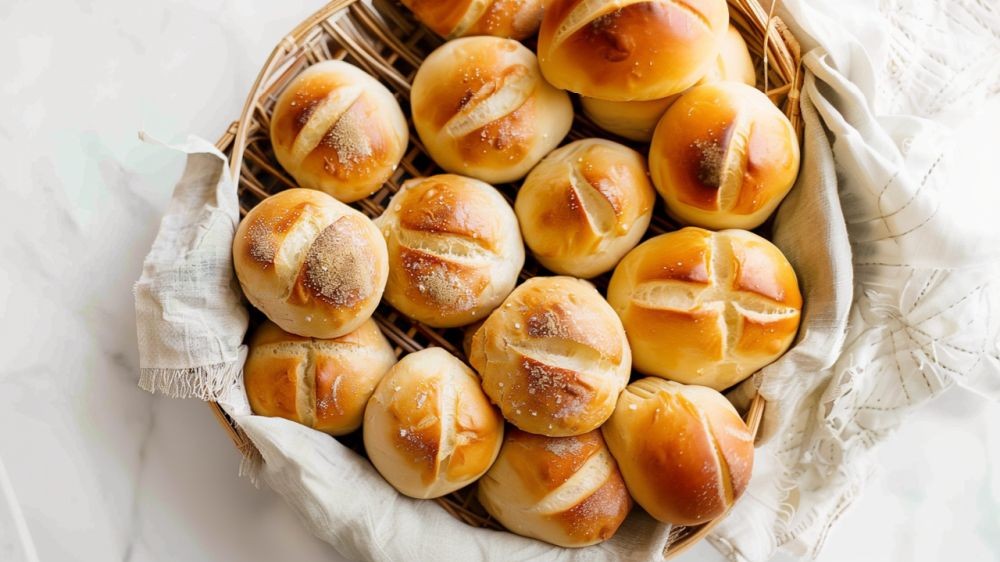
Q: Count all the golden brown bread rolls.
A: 15